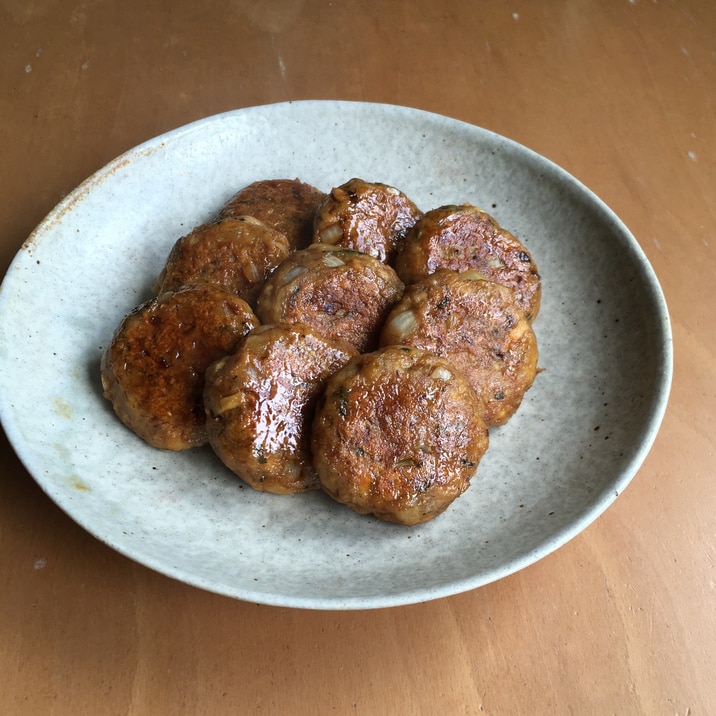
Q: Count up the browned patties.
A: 9